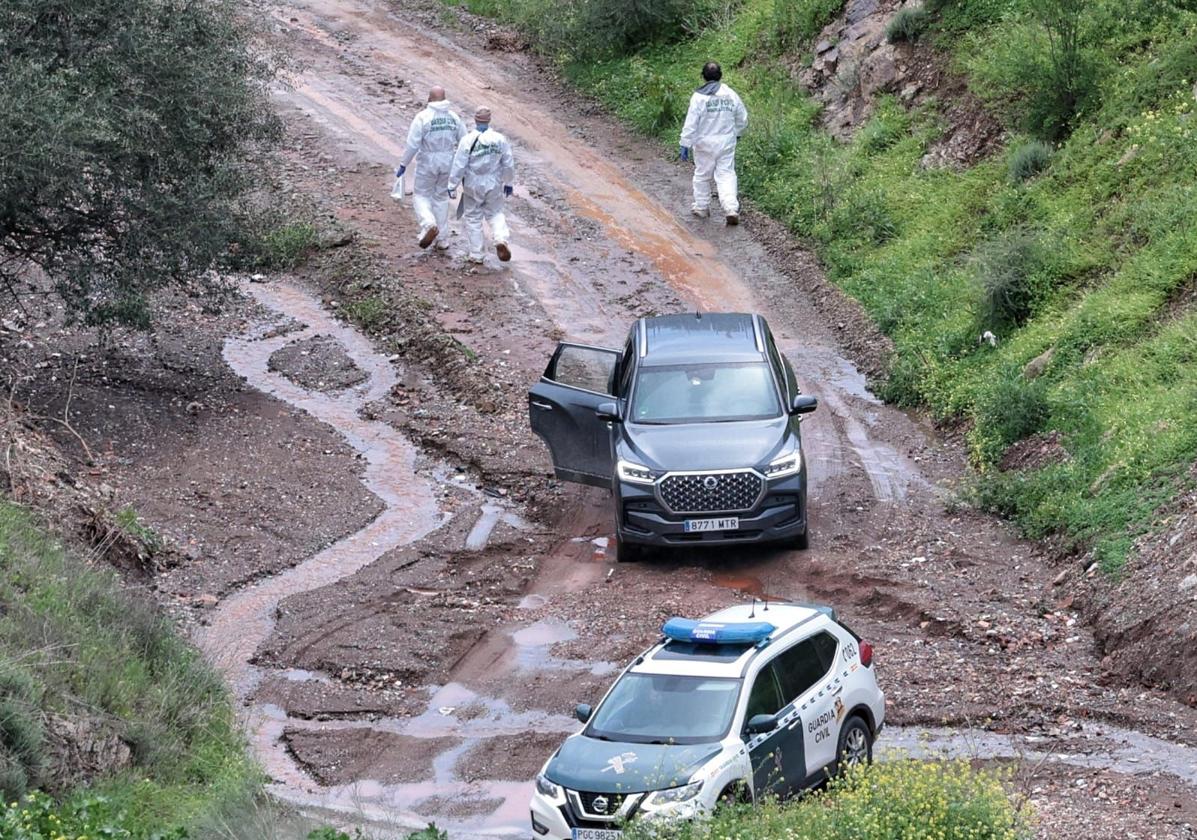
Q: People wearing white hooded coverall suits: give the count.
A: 3